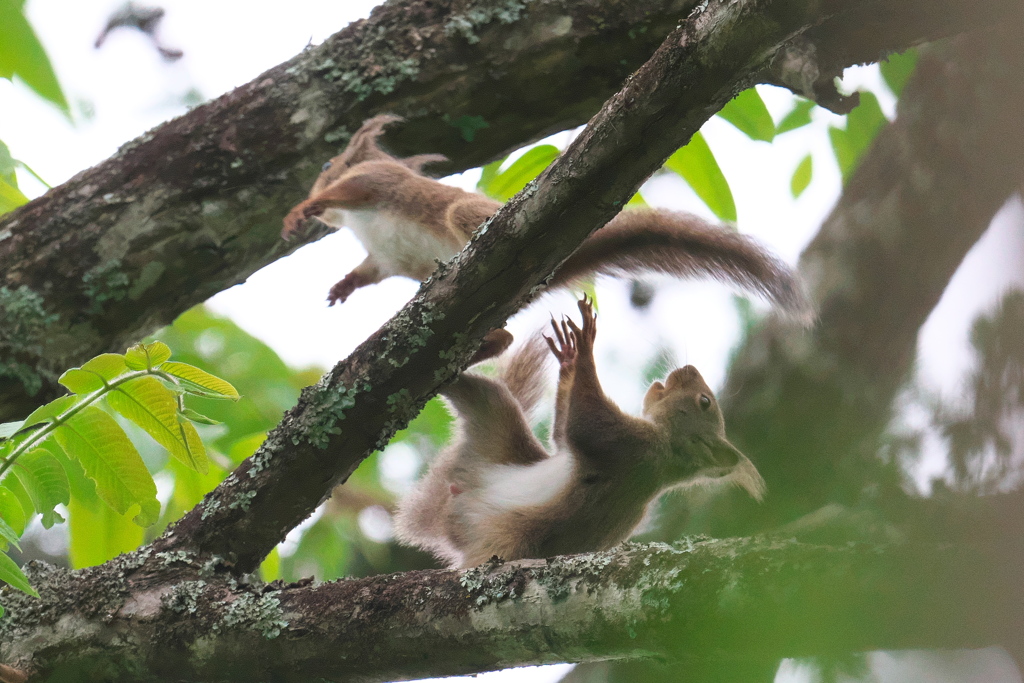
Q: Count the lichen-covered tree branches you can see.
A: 3